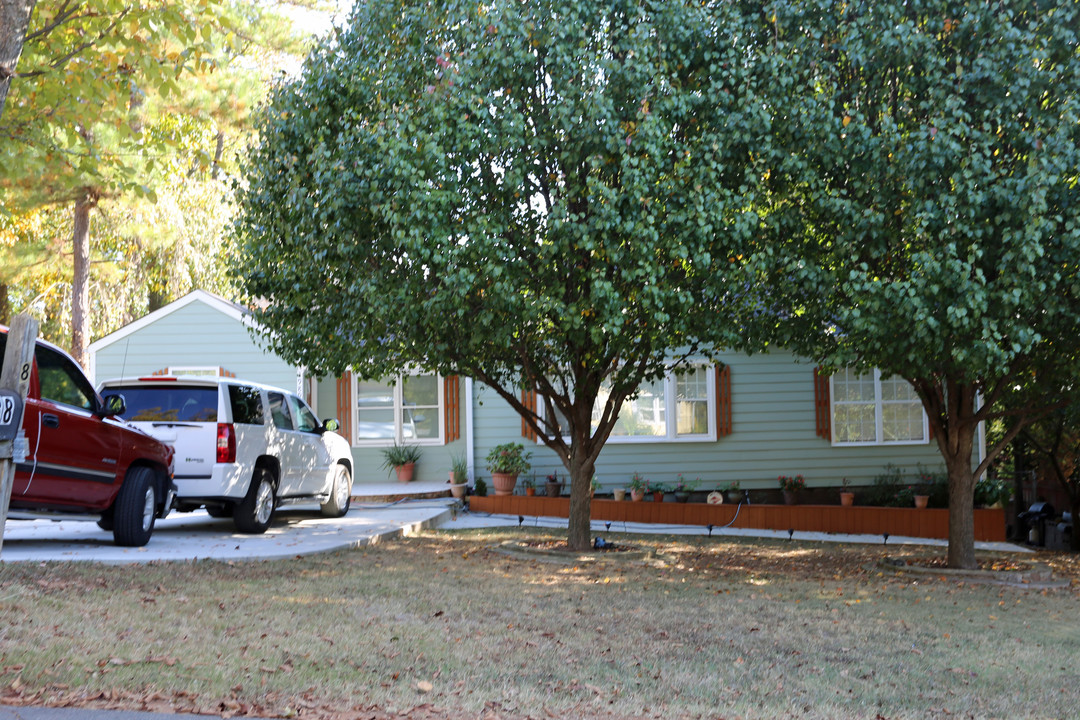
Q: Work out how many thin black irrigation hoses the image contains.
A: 1